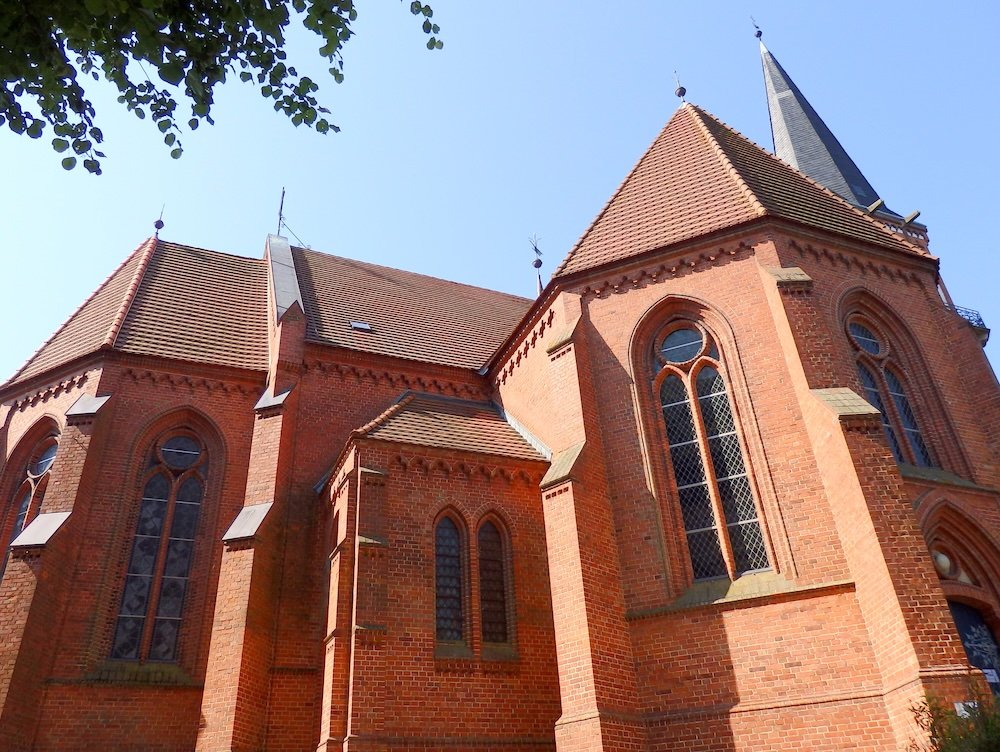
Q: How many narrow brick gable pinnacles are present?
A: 1